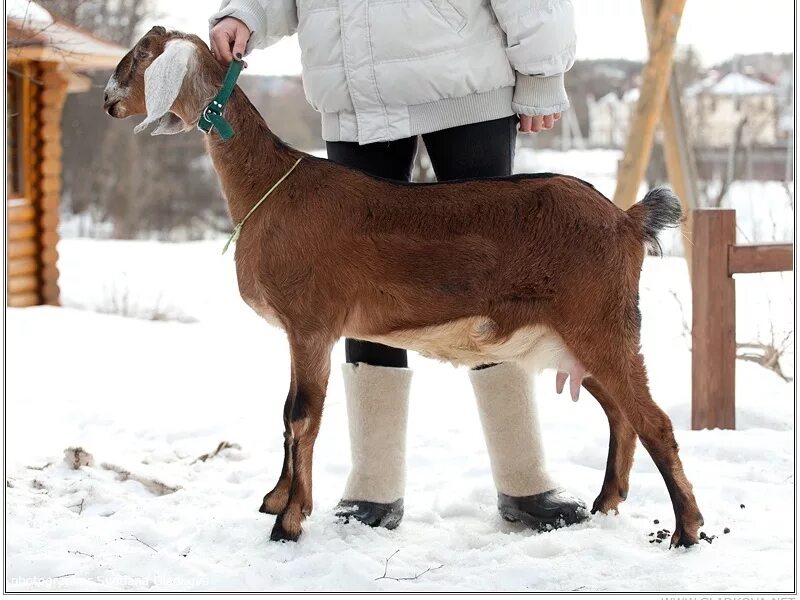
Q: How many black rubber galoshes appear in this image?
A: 2